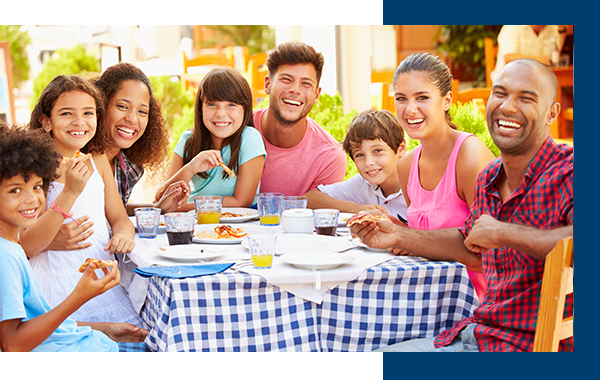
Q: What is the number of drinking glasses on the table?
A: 7